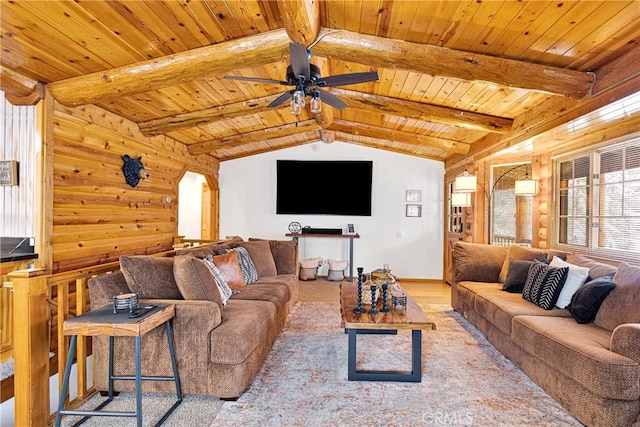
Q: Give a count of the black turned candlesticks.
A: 3